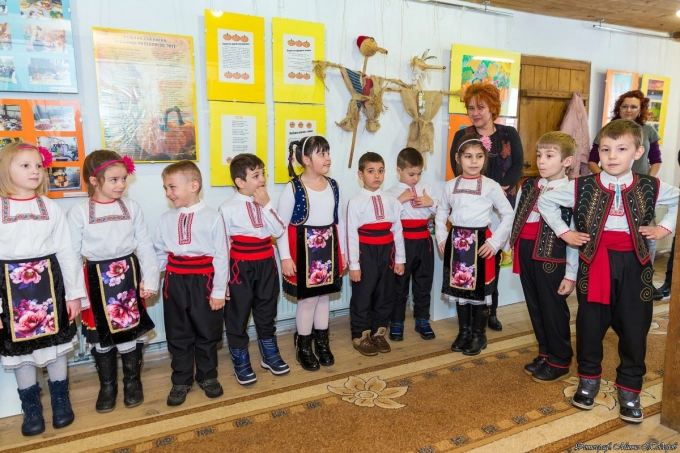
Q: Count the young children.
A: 10